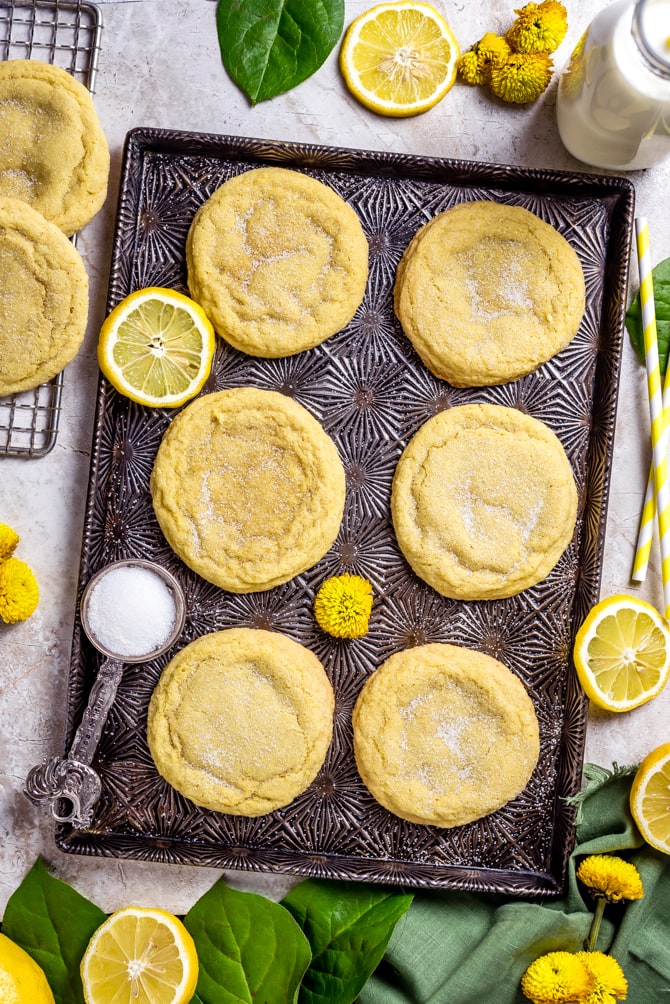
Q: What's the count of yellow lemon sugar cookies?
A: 8